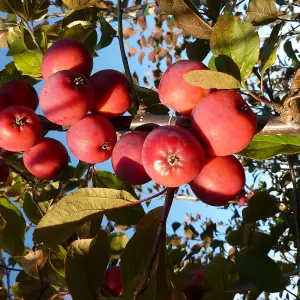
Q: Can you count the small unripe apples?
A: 0